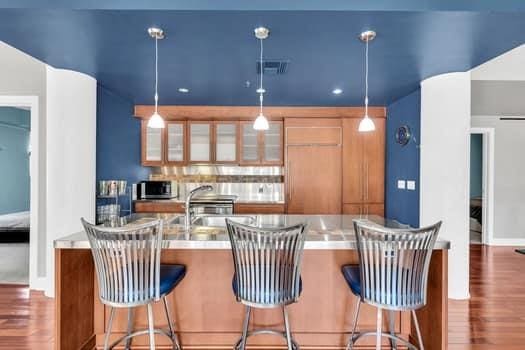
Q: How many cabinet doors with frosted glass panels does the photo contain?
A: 6